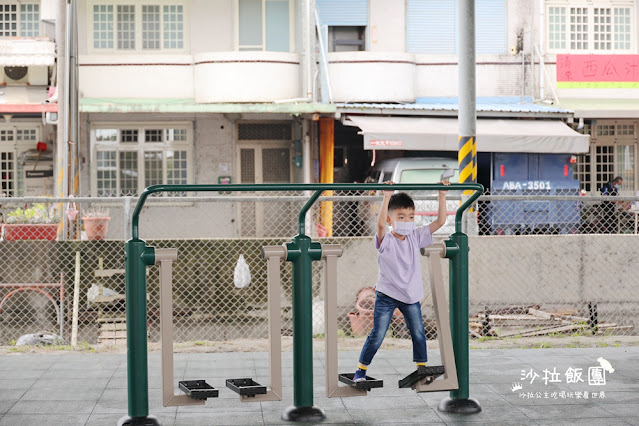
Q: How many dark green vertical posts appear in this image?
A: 3